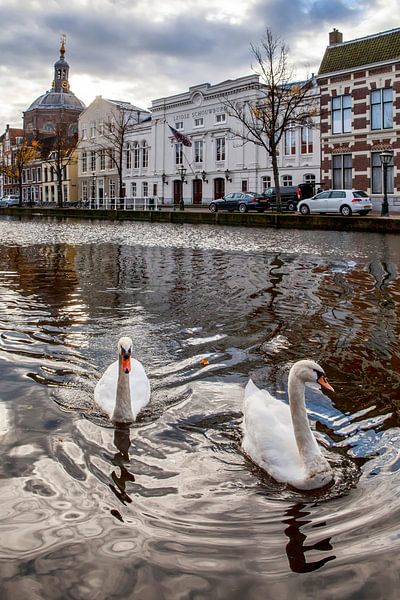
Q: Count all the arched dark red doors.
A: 3